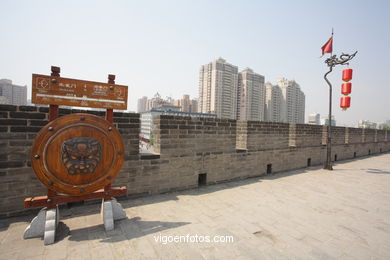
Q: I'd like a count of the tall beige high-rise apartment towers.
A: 4